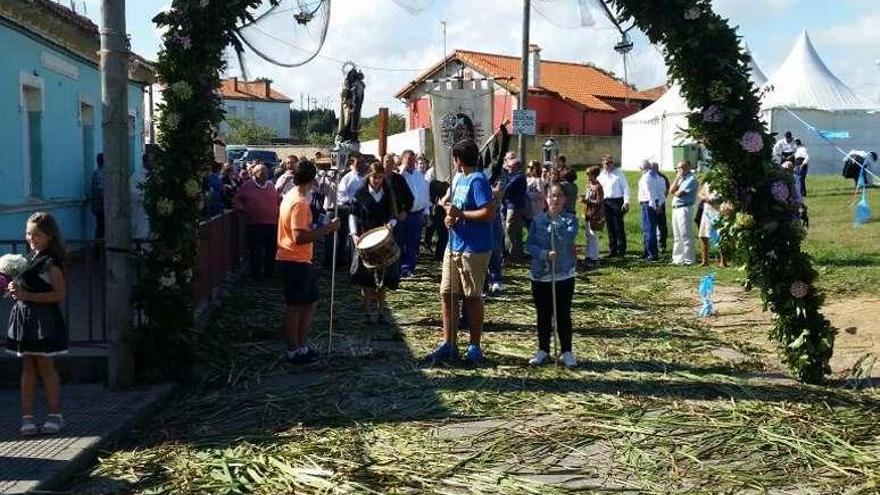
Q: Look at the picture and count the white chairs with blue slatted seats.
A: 0